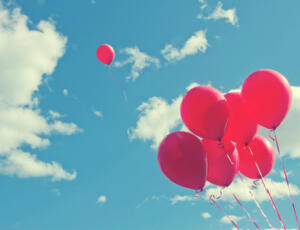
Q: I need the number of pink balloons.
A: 7